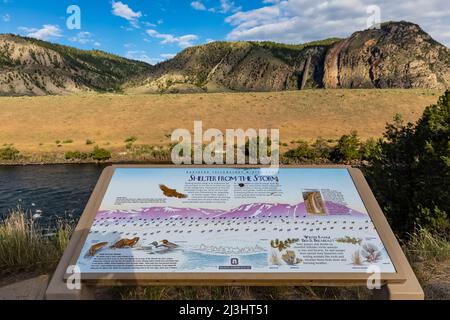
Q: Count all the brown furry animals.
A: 2